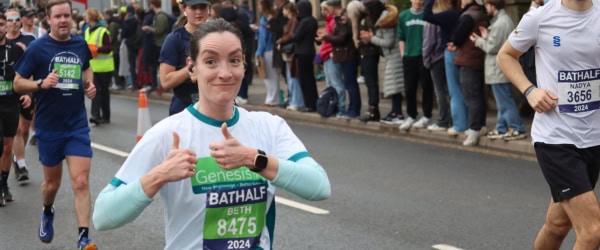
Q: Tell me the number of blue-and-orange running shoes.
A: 2